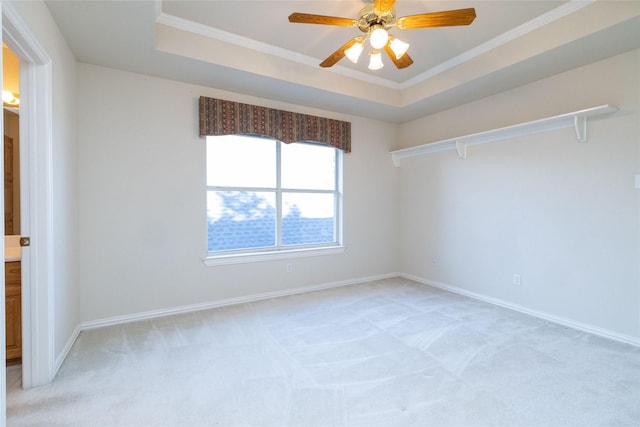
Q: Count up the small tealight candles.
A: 0